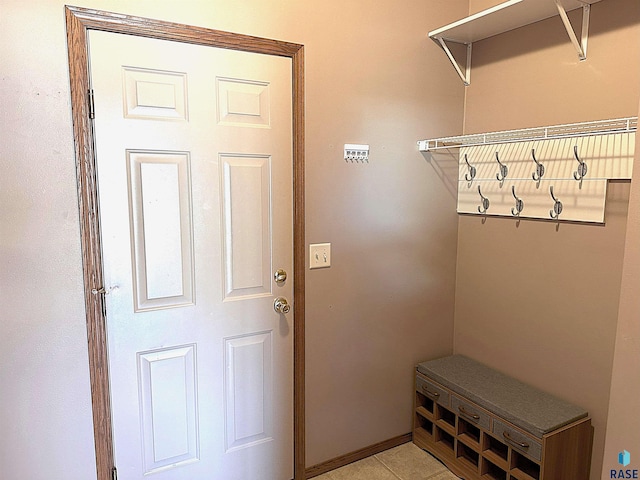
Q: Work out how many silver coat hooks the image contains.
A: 7